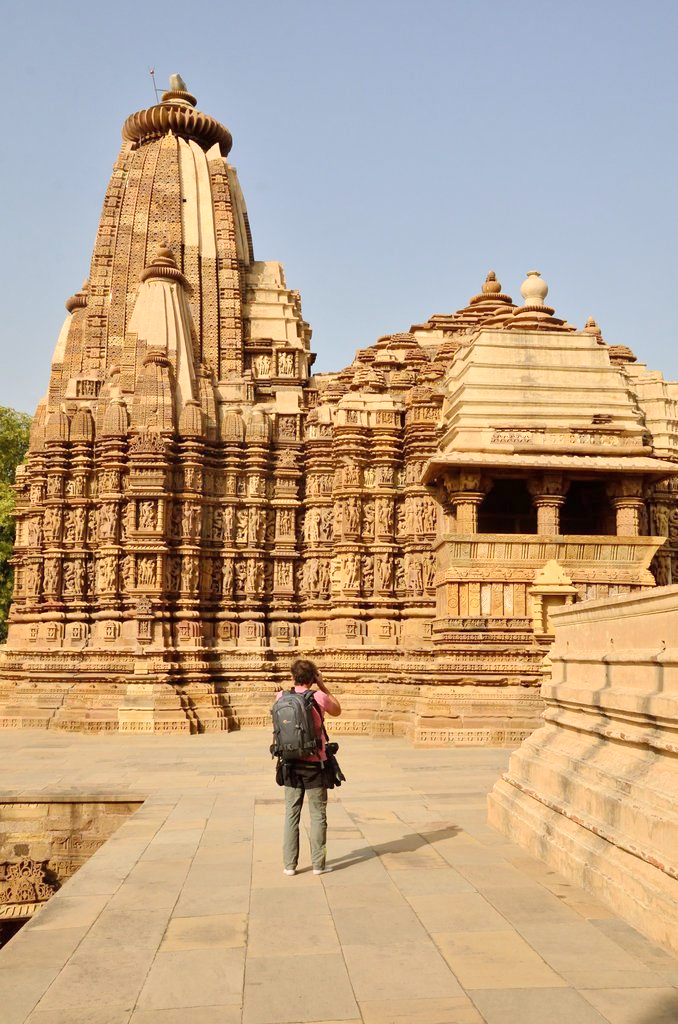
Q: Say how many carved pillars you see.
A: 3